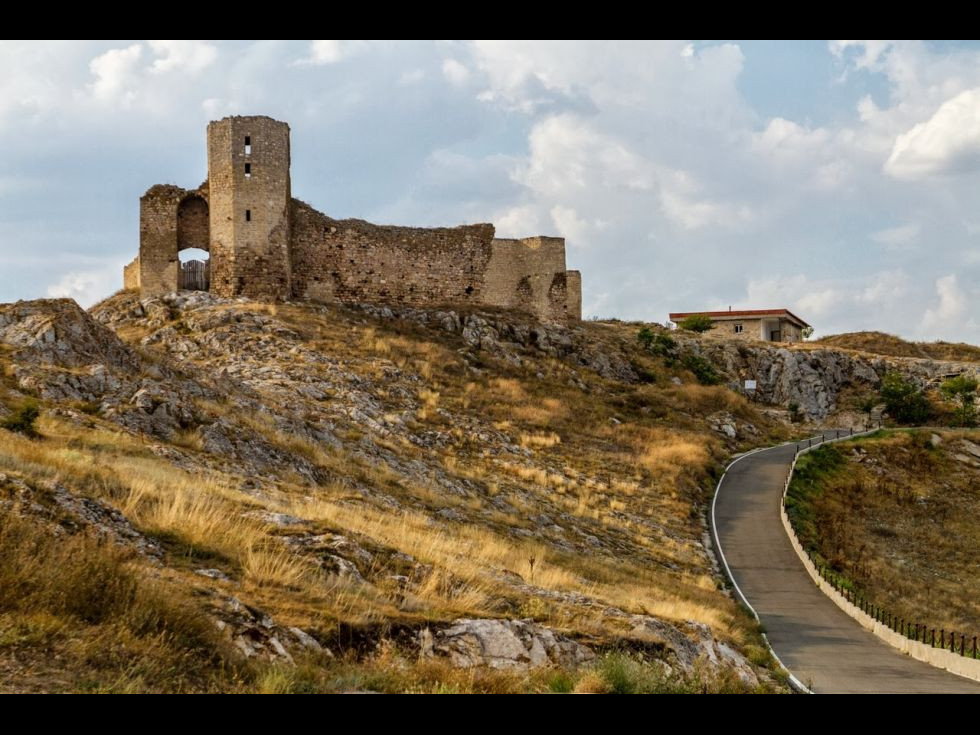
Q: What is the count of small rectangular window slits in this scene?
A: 3